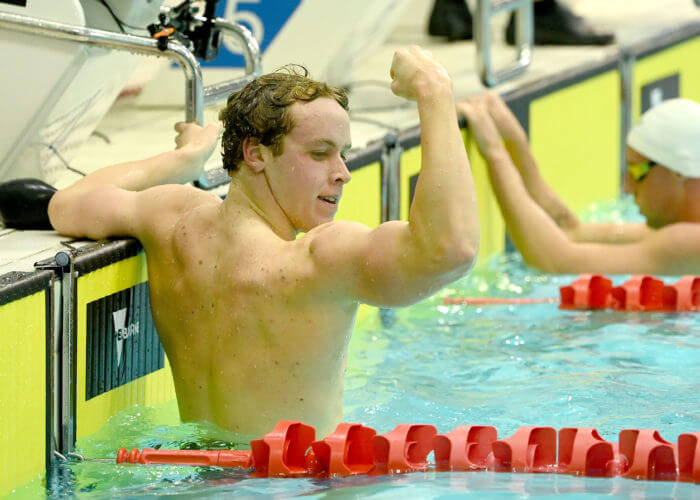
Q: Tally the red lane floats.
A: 11